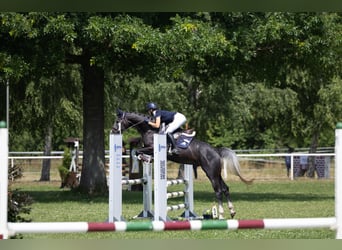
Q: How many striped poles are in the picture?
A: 5